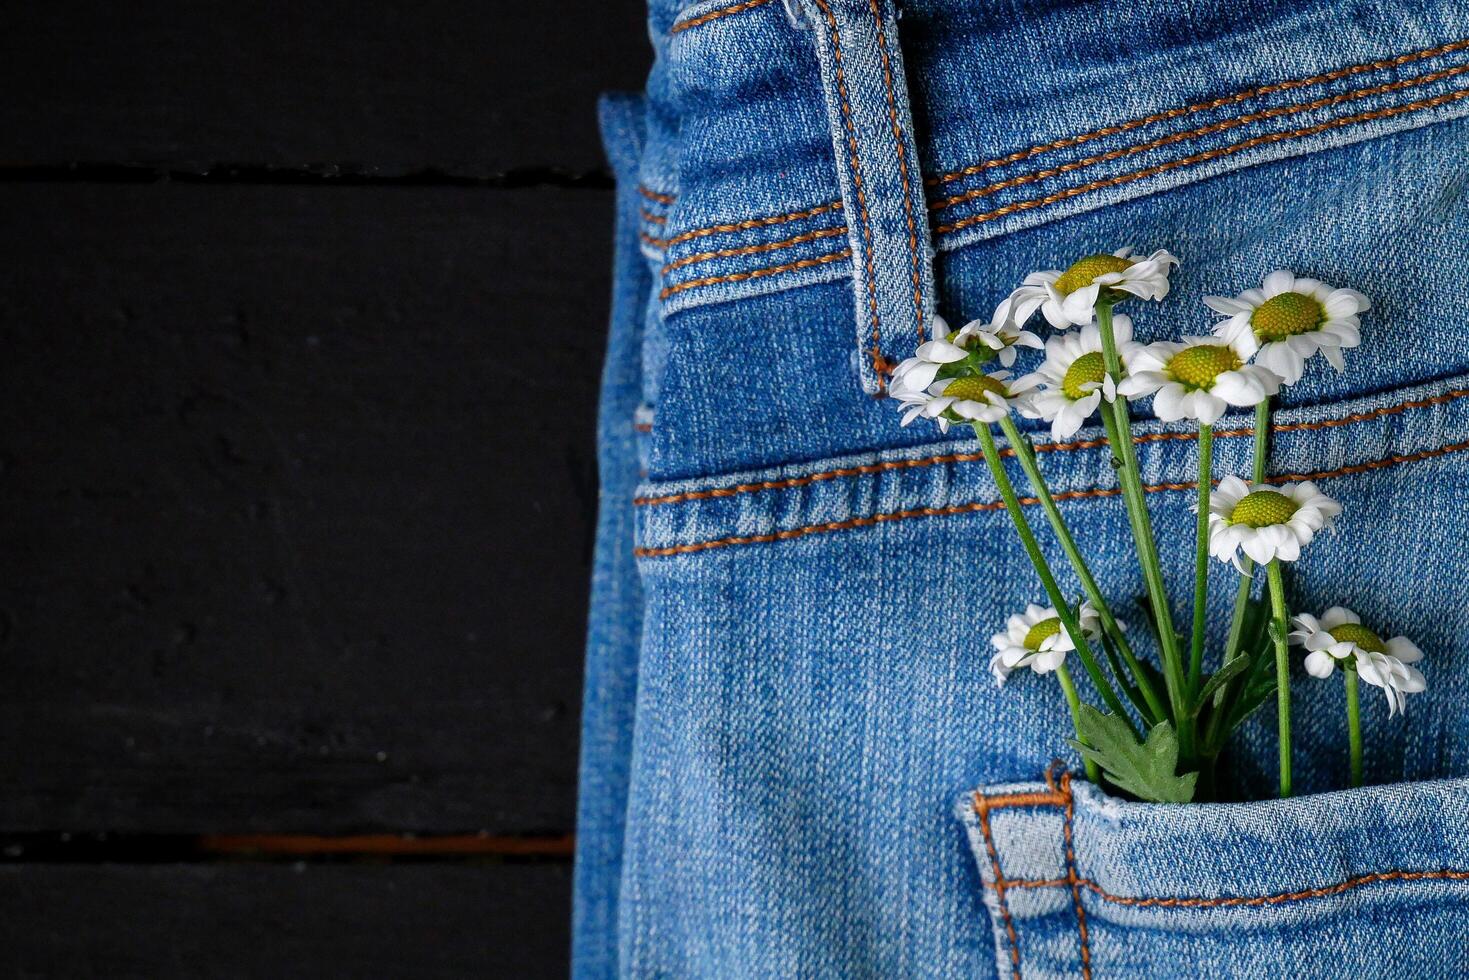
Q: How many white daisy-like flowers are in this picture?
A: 9